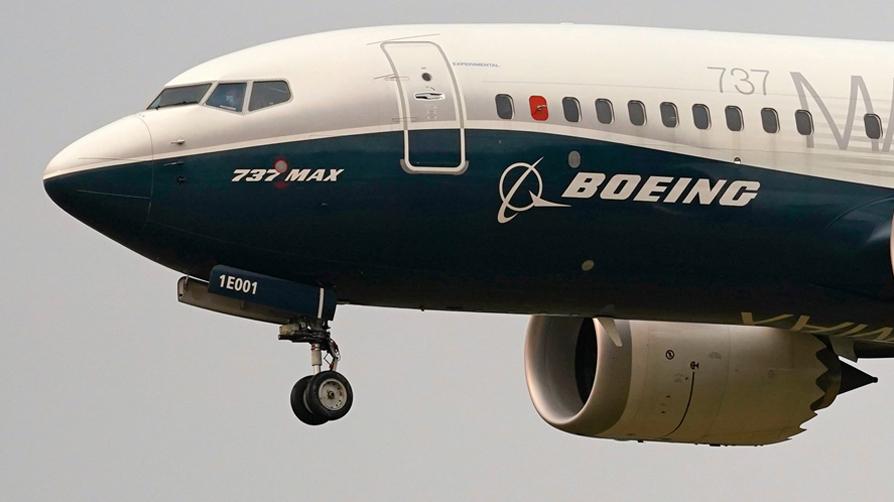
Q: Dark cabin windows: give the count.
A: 10